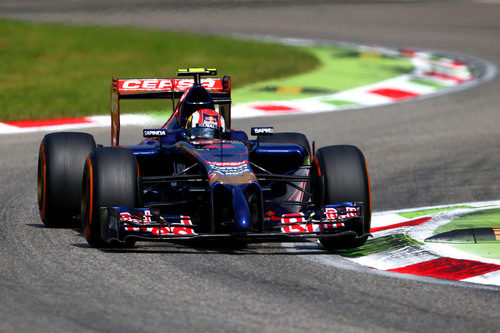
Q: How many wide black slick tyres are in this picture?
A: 4